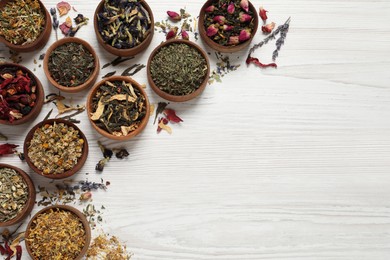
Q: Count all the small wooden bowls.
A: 10